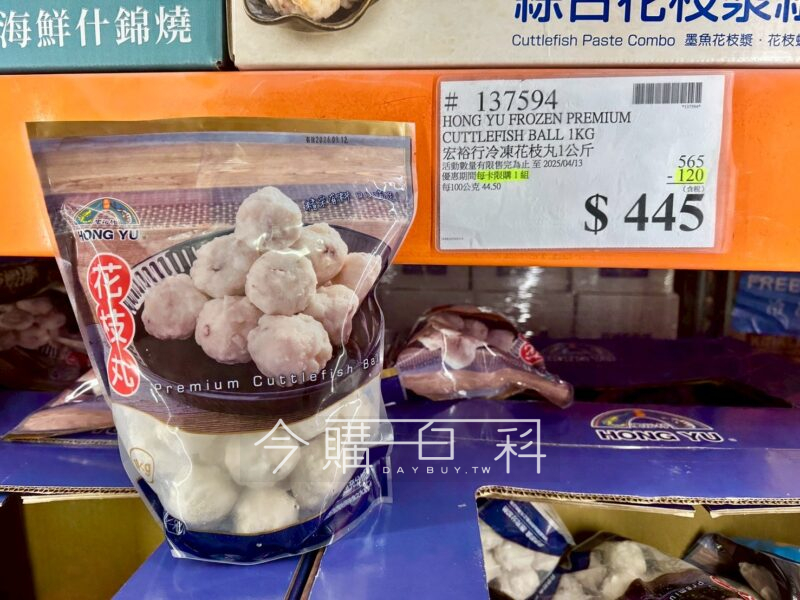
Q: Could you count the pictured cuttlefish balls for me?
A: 9